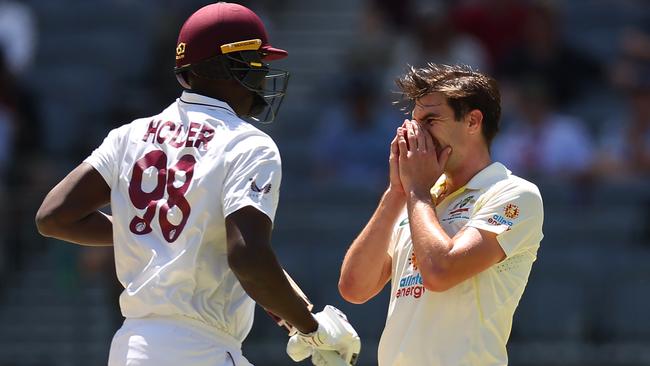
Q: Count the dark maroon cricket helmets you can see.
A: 1